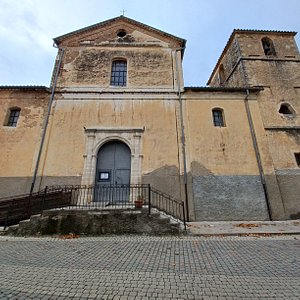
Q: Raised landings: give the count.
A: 1